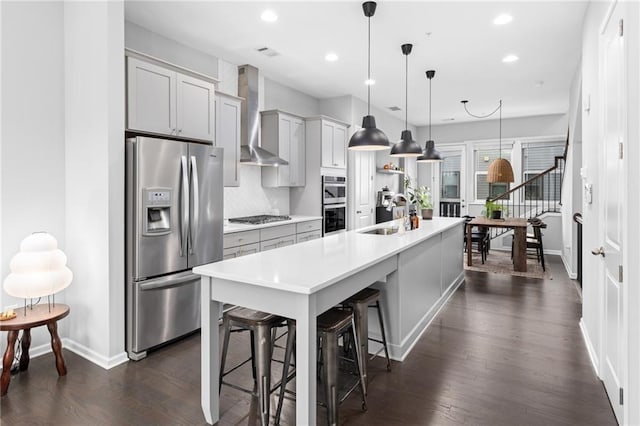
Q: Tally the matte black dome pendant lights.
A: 3